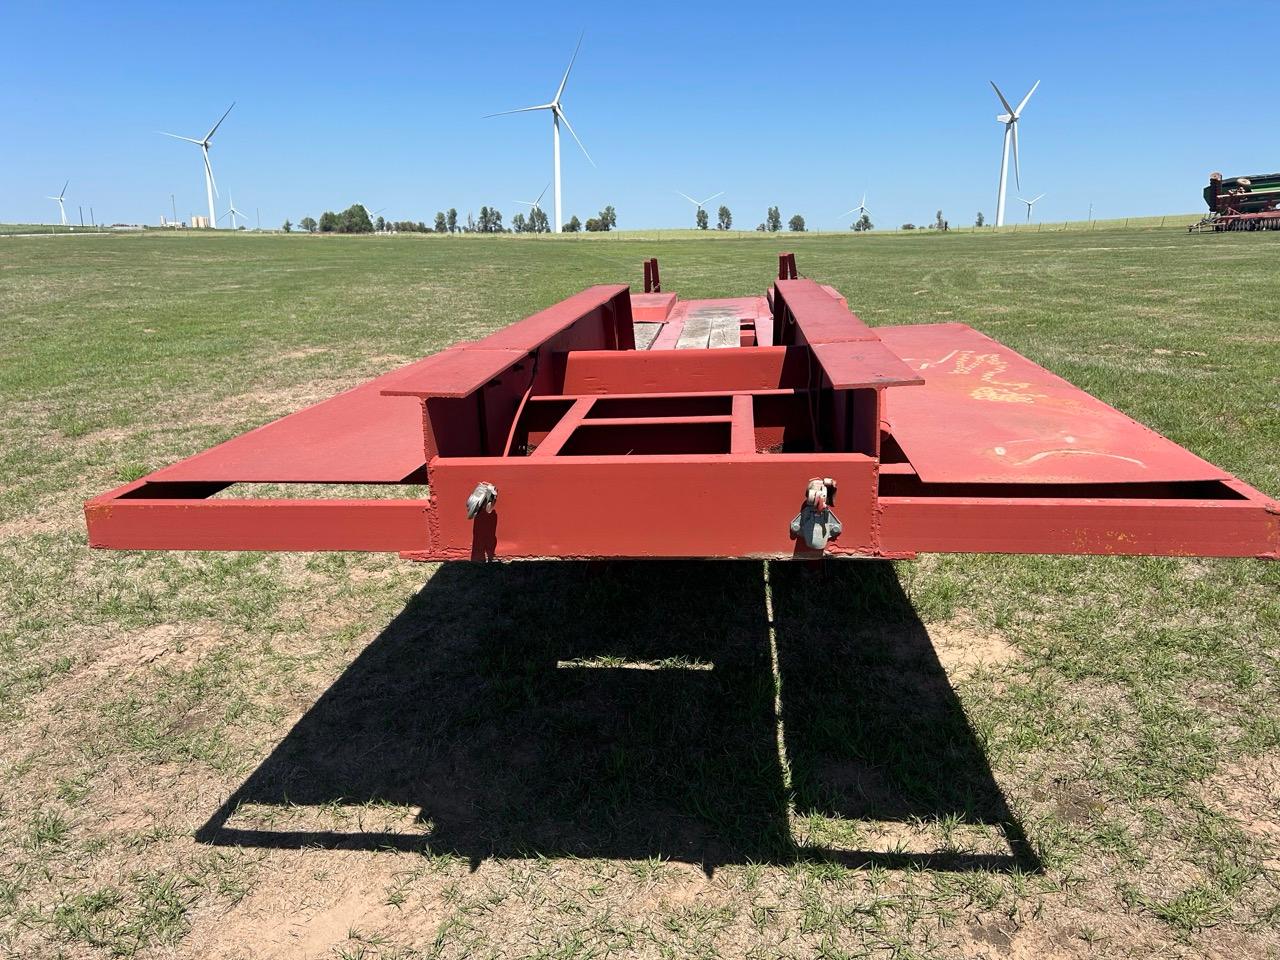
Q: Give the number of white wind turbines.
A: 10